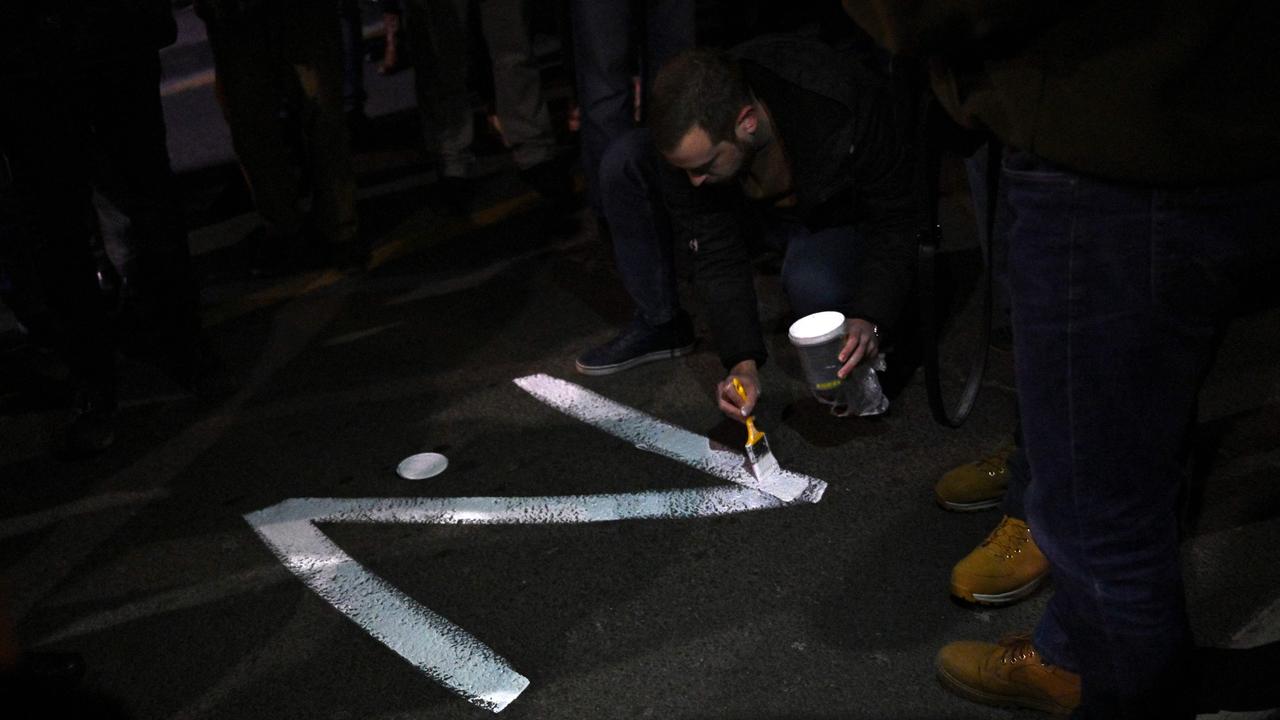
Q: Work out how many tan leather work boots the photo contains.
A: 3